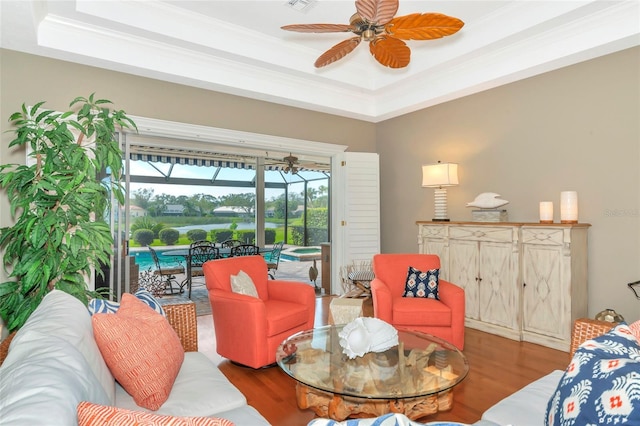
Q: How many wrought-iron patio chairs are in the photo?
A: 6